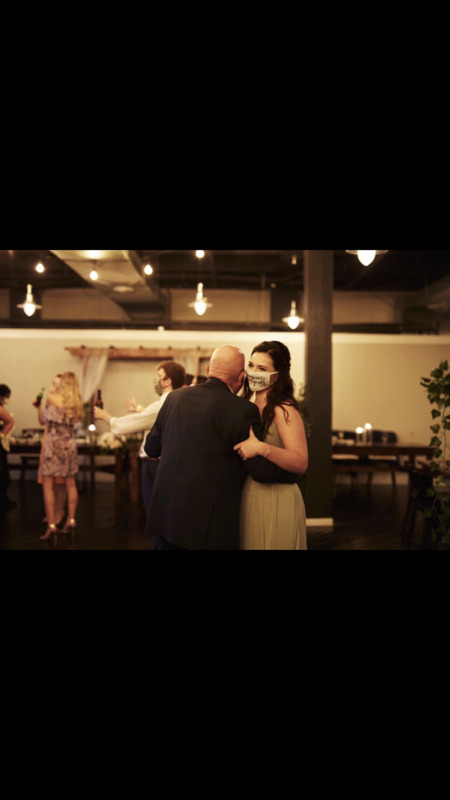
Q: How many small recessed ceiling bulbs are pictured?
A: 4